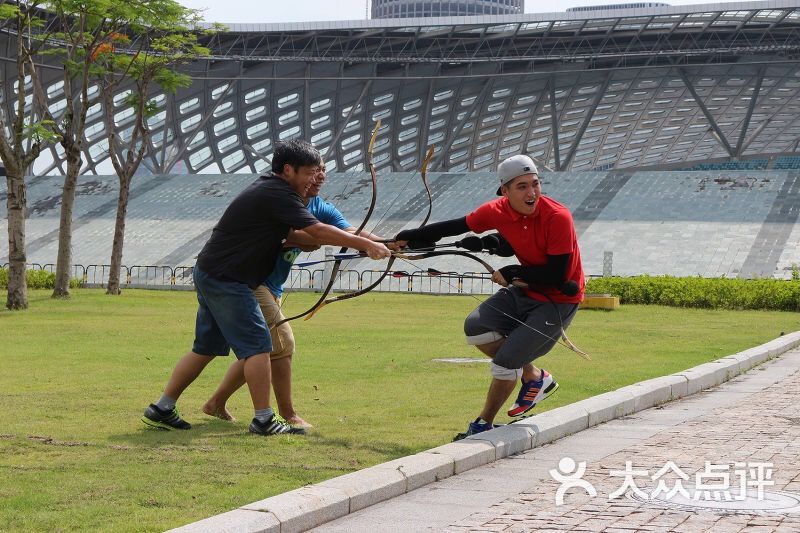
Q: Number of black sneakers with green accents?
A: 2